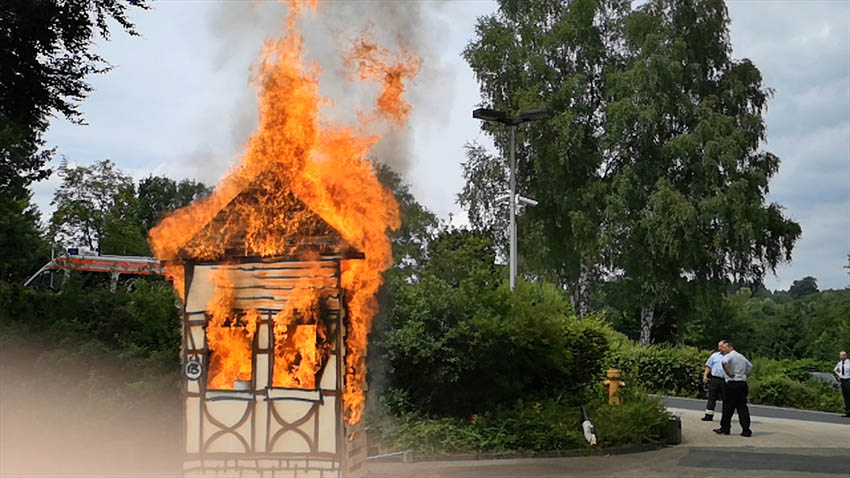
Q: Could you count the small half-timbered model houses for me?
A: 1